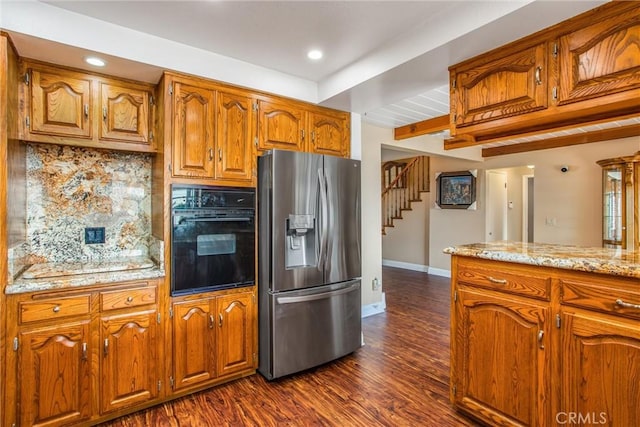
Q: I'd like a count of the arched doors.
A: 14